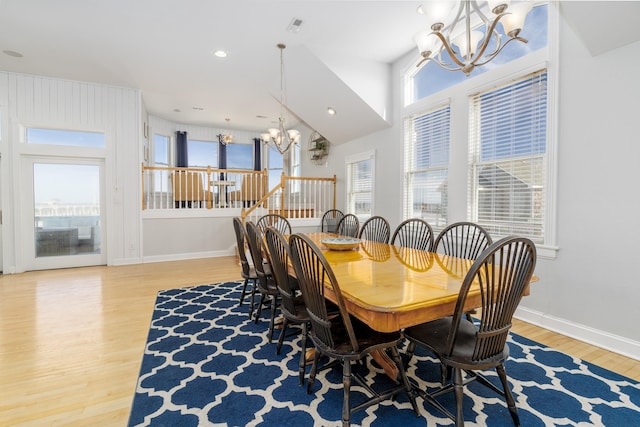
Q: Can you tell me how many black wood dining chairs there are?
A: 11